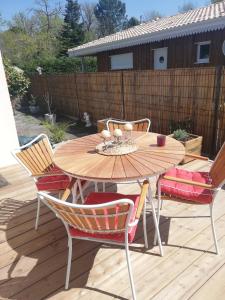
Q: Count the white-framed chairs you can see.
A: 4